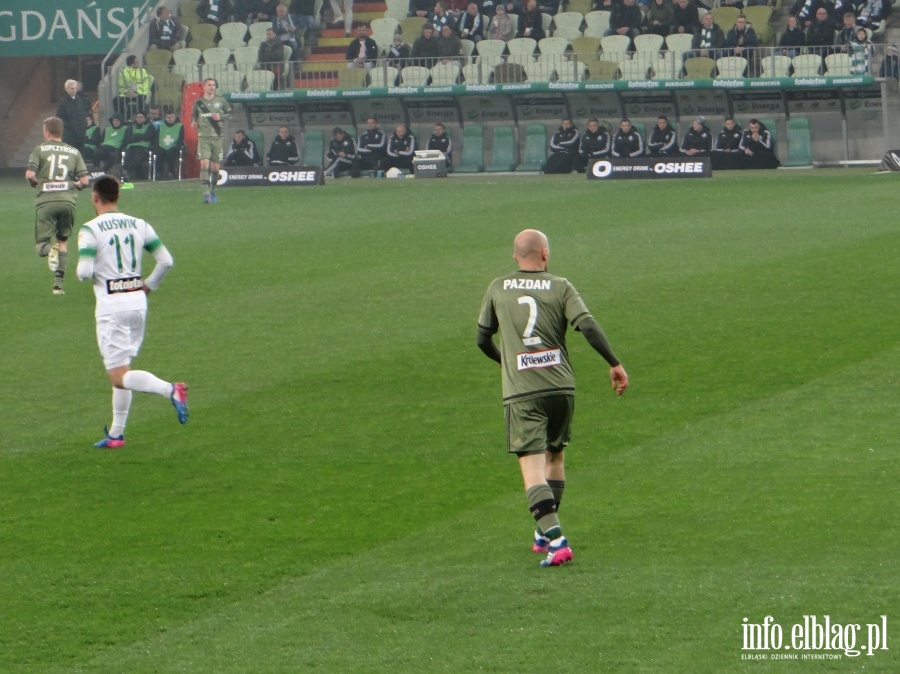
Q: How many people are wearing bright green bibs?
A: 4